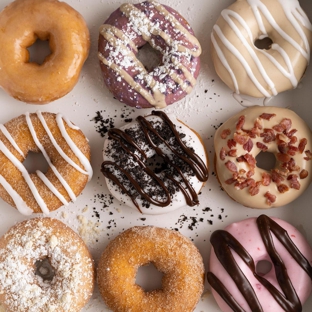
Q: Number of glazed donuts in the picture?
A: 1